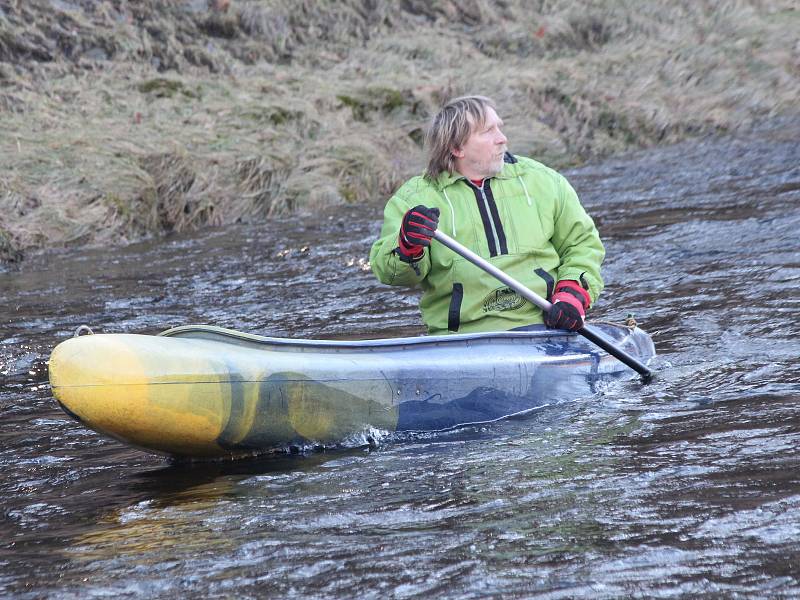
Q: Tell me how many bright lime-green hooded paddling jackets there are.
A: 1